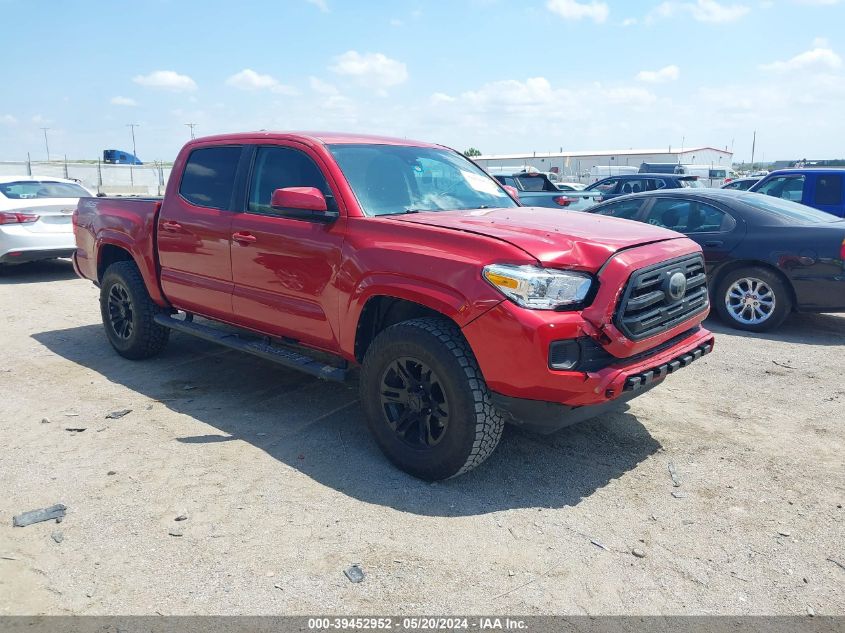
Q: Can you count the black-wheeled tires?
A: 2